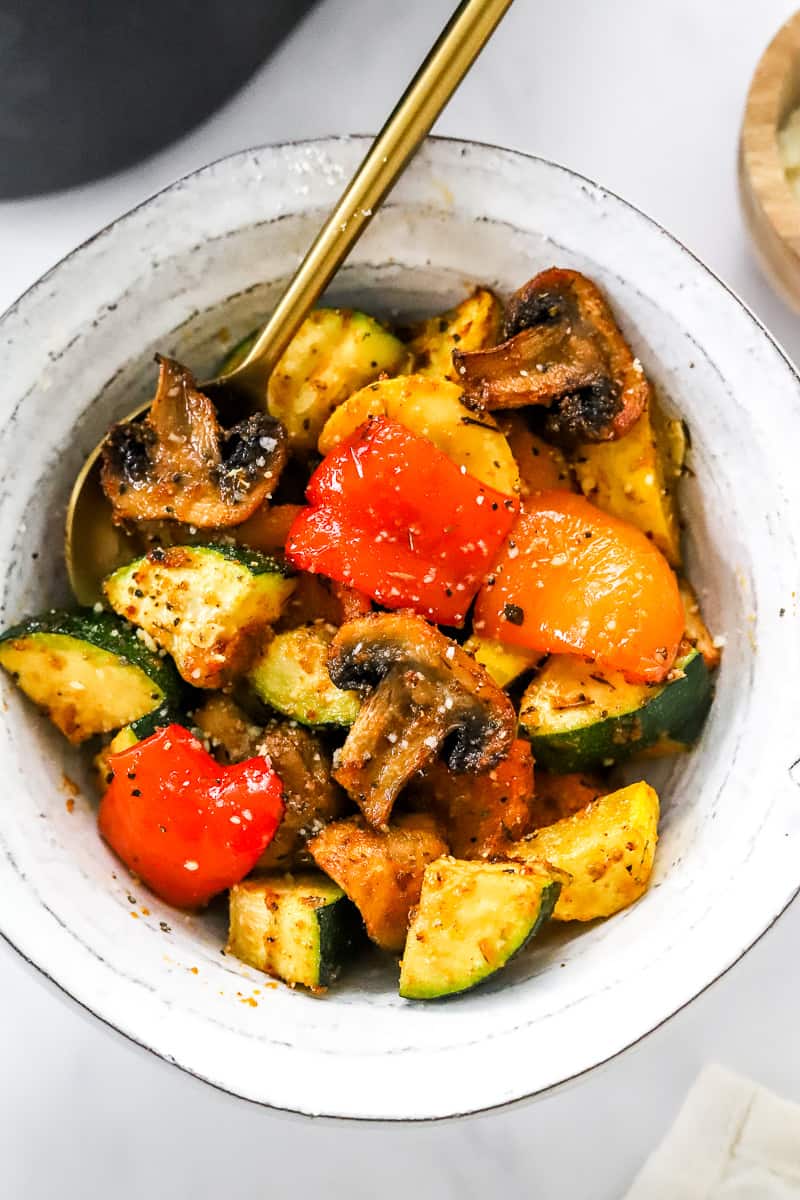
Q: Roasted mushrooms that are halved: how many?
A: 3